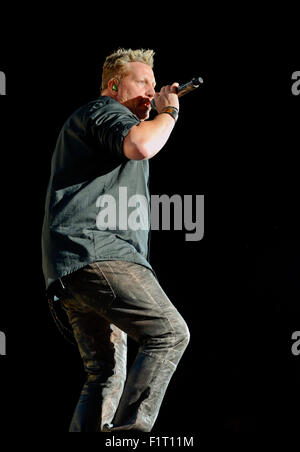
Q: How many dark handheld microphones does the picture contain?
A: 1